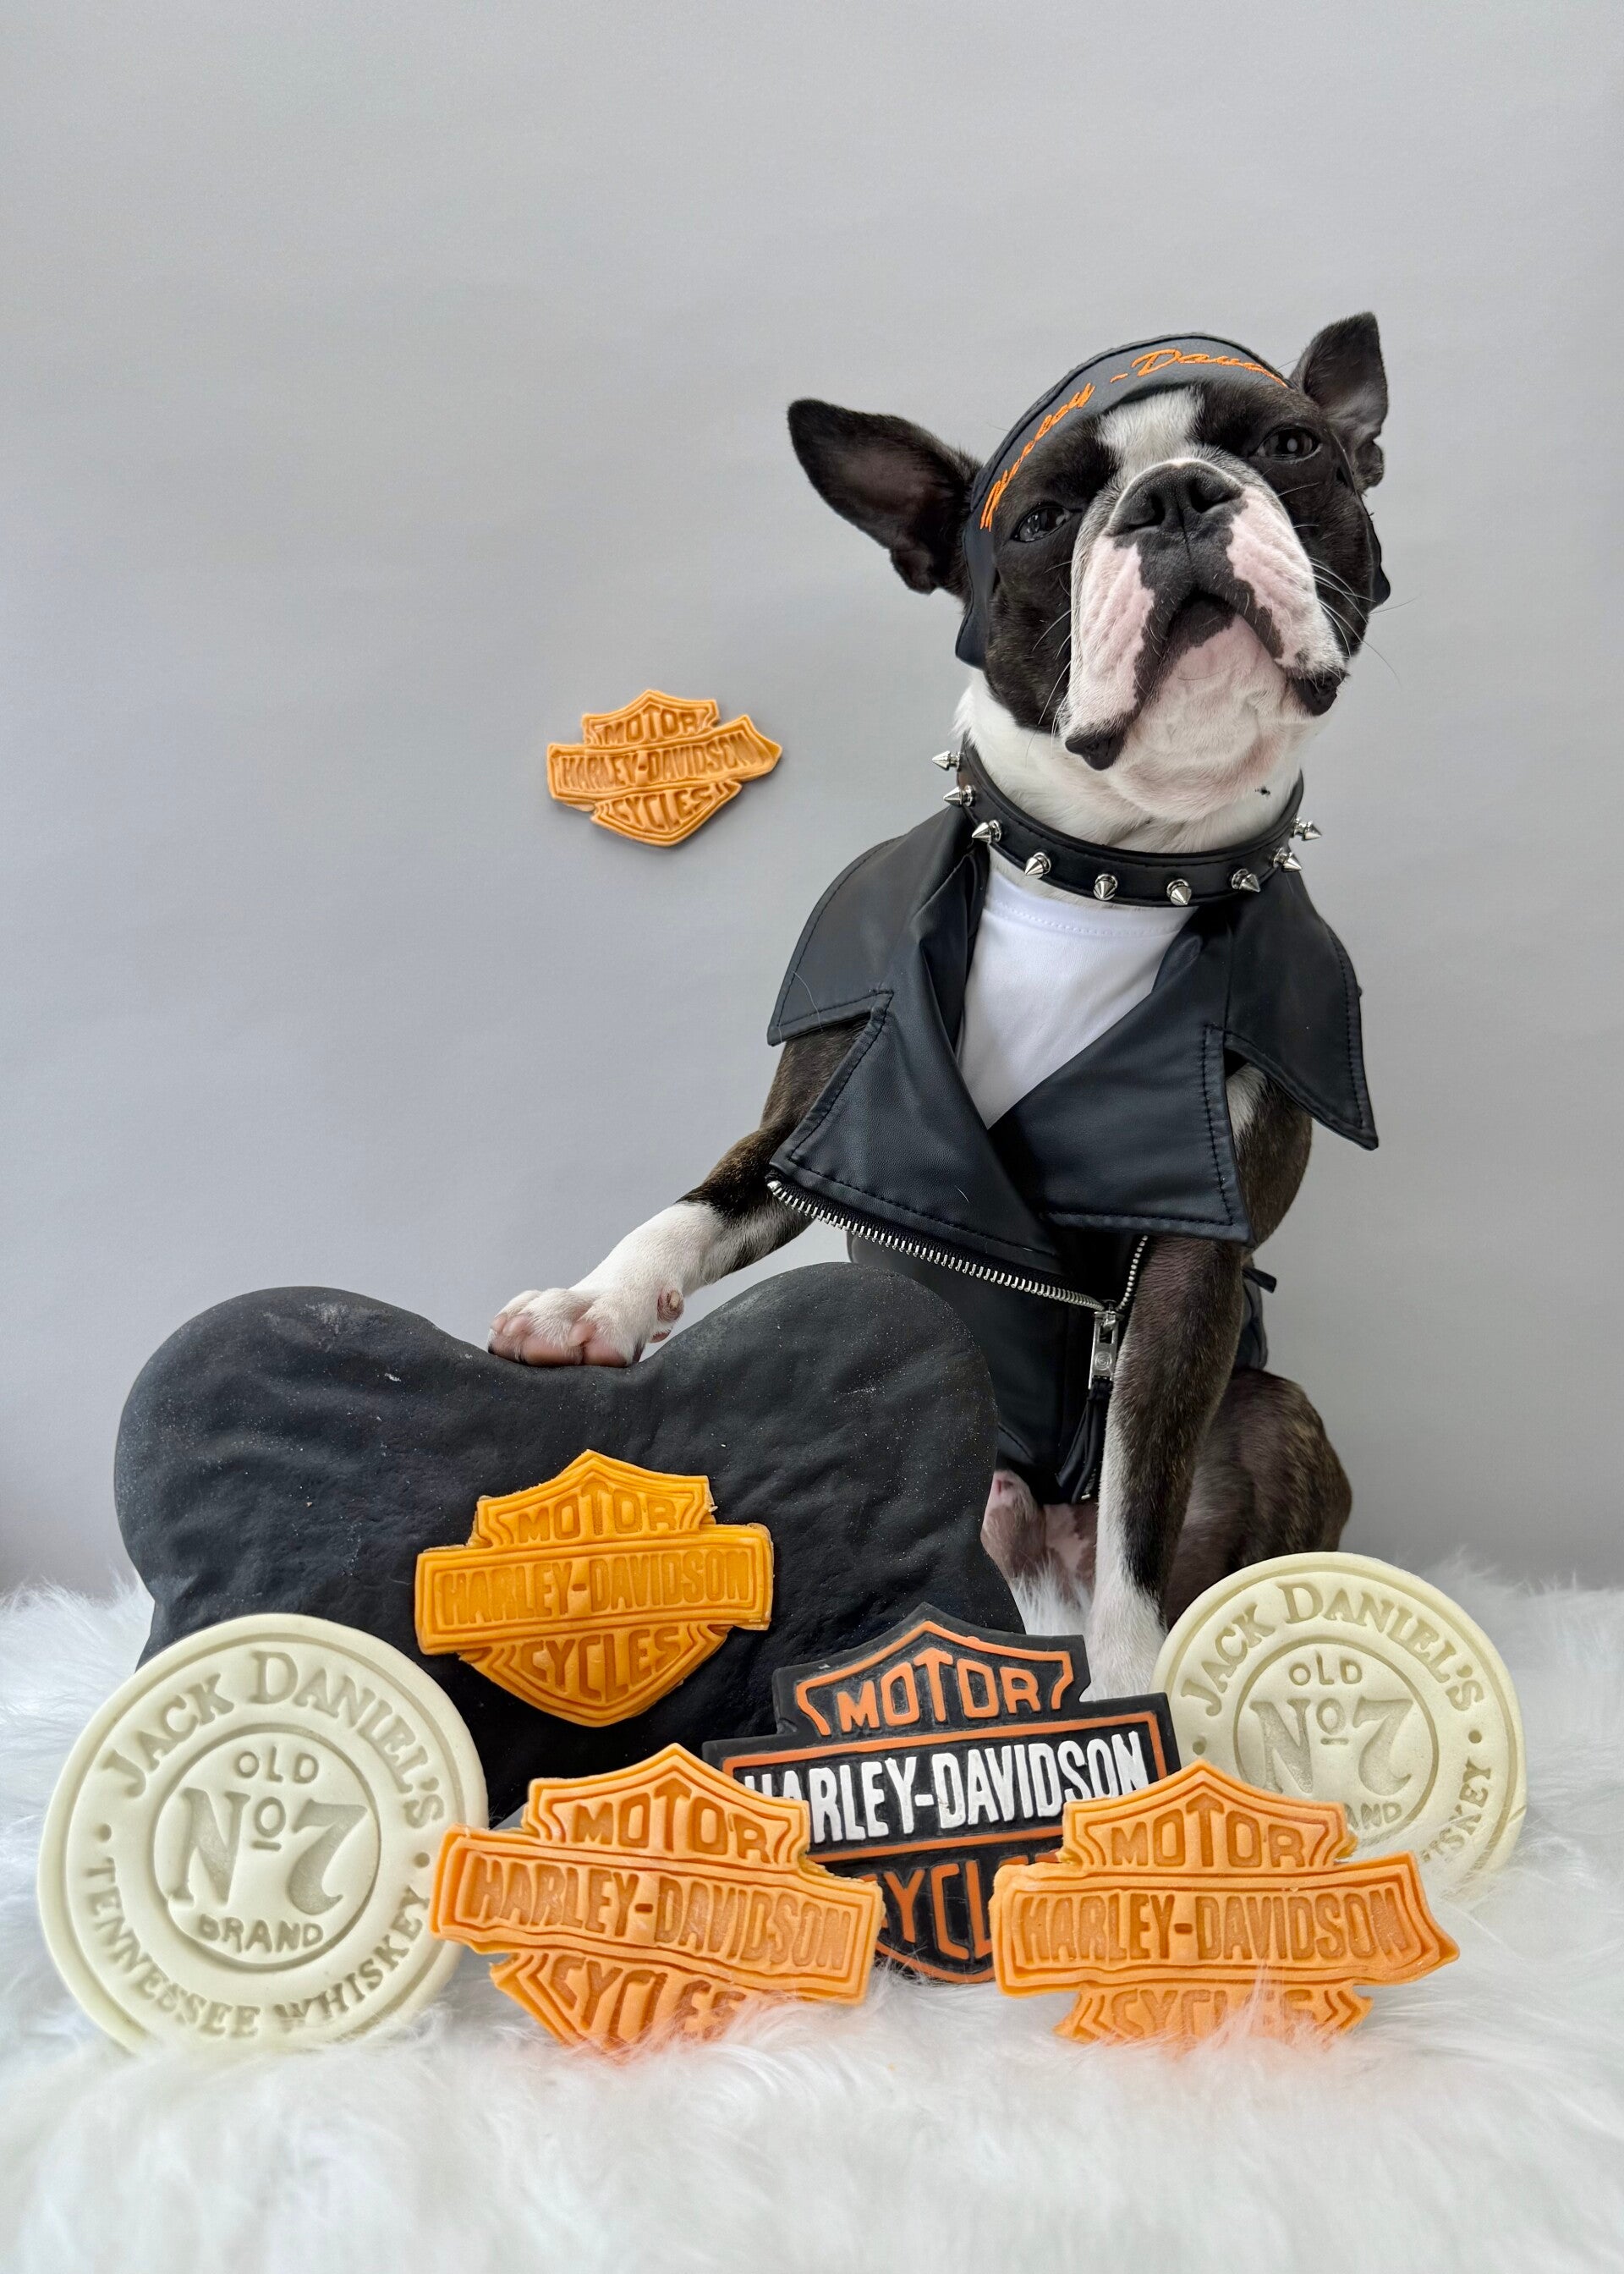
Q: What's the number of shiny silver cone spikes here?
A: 9